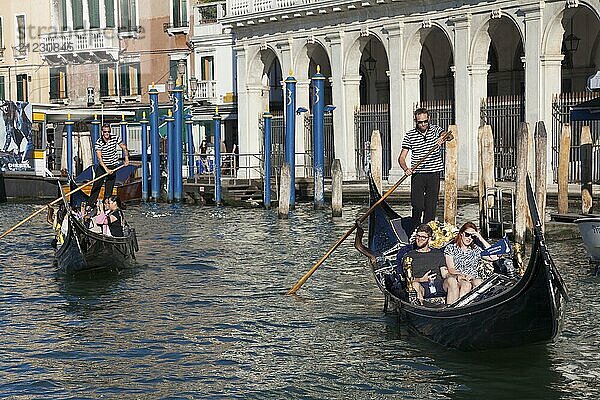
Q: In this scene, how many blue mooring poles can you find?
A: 12